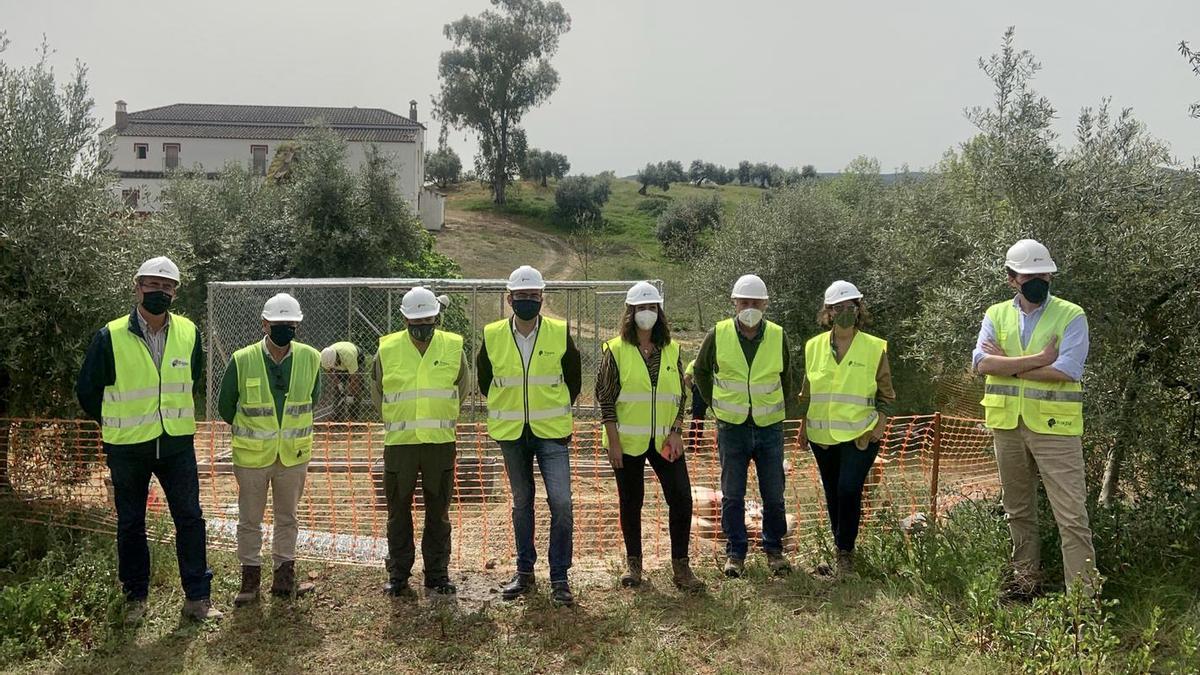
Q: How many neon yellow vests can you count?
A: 8